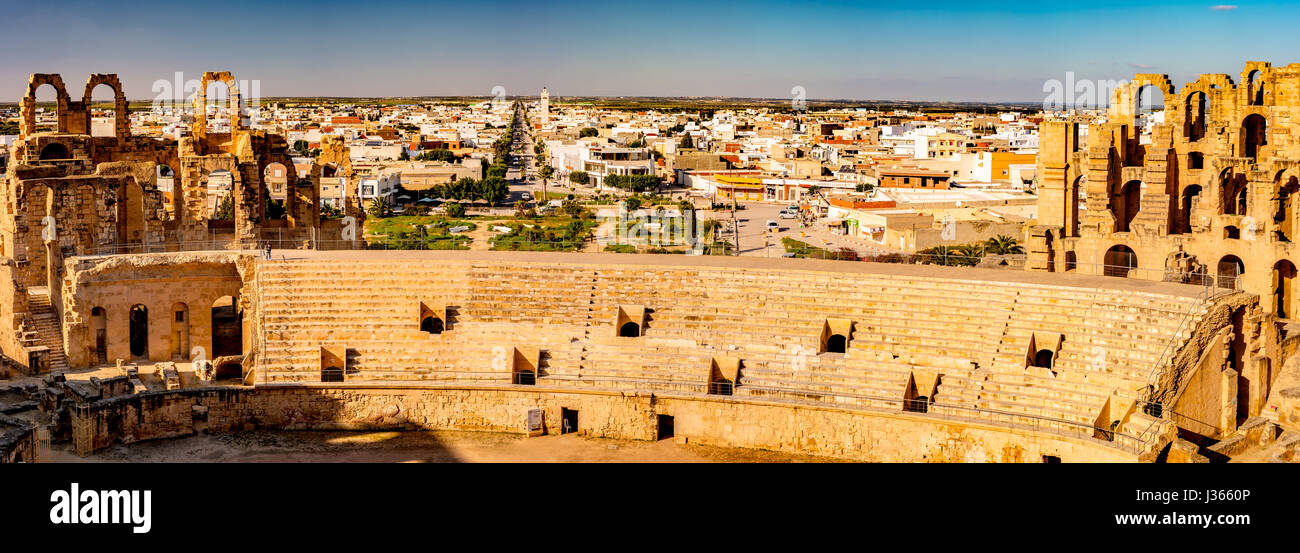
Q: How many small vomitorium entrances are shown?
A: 9